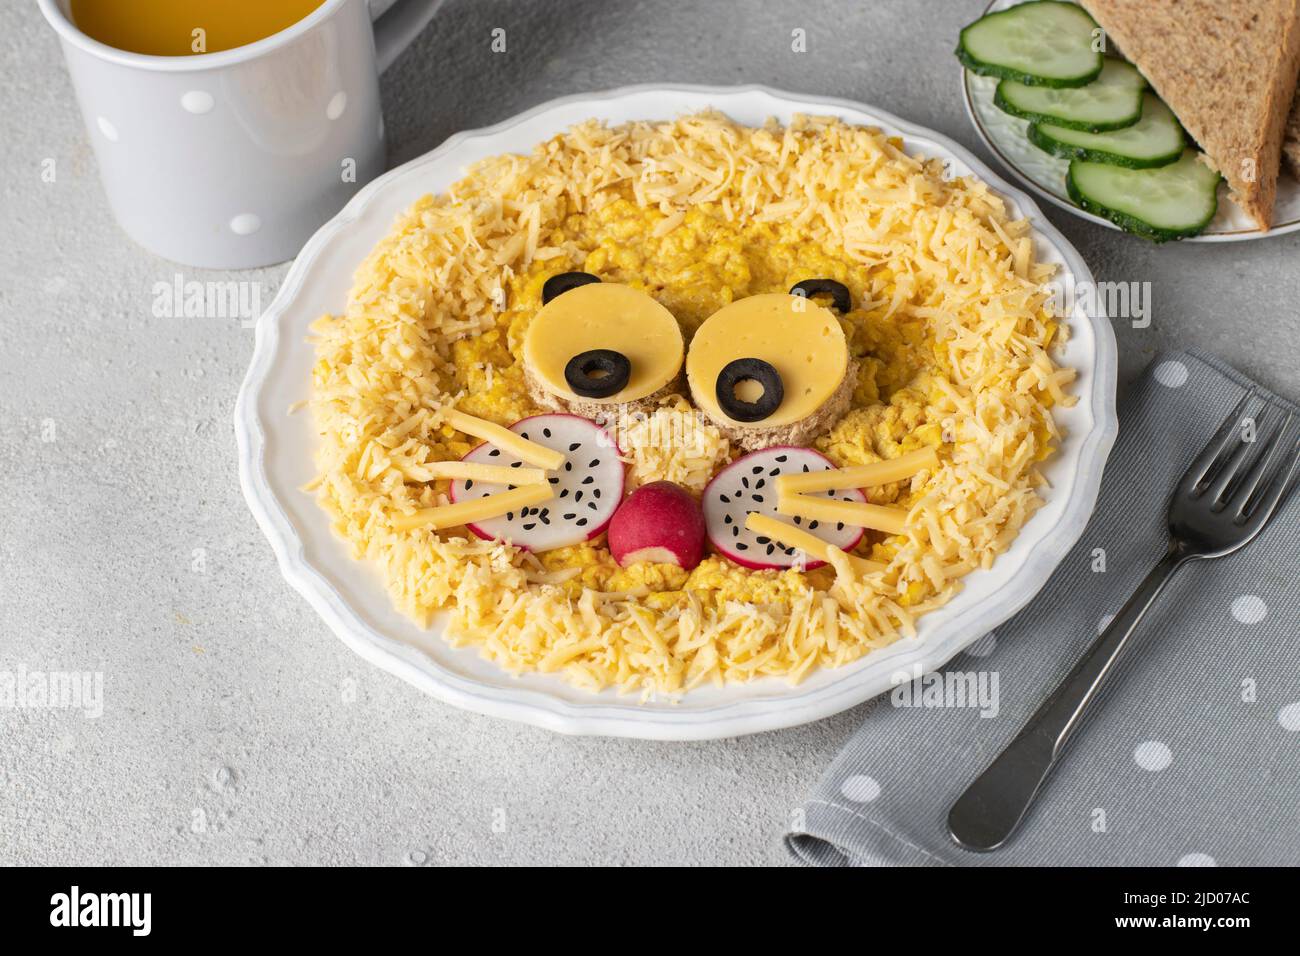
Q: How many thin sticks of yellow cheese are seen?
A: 6